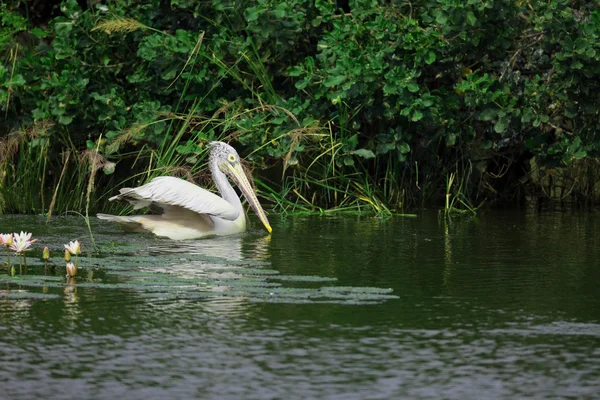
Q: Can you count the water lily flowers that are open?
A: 3